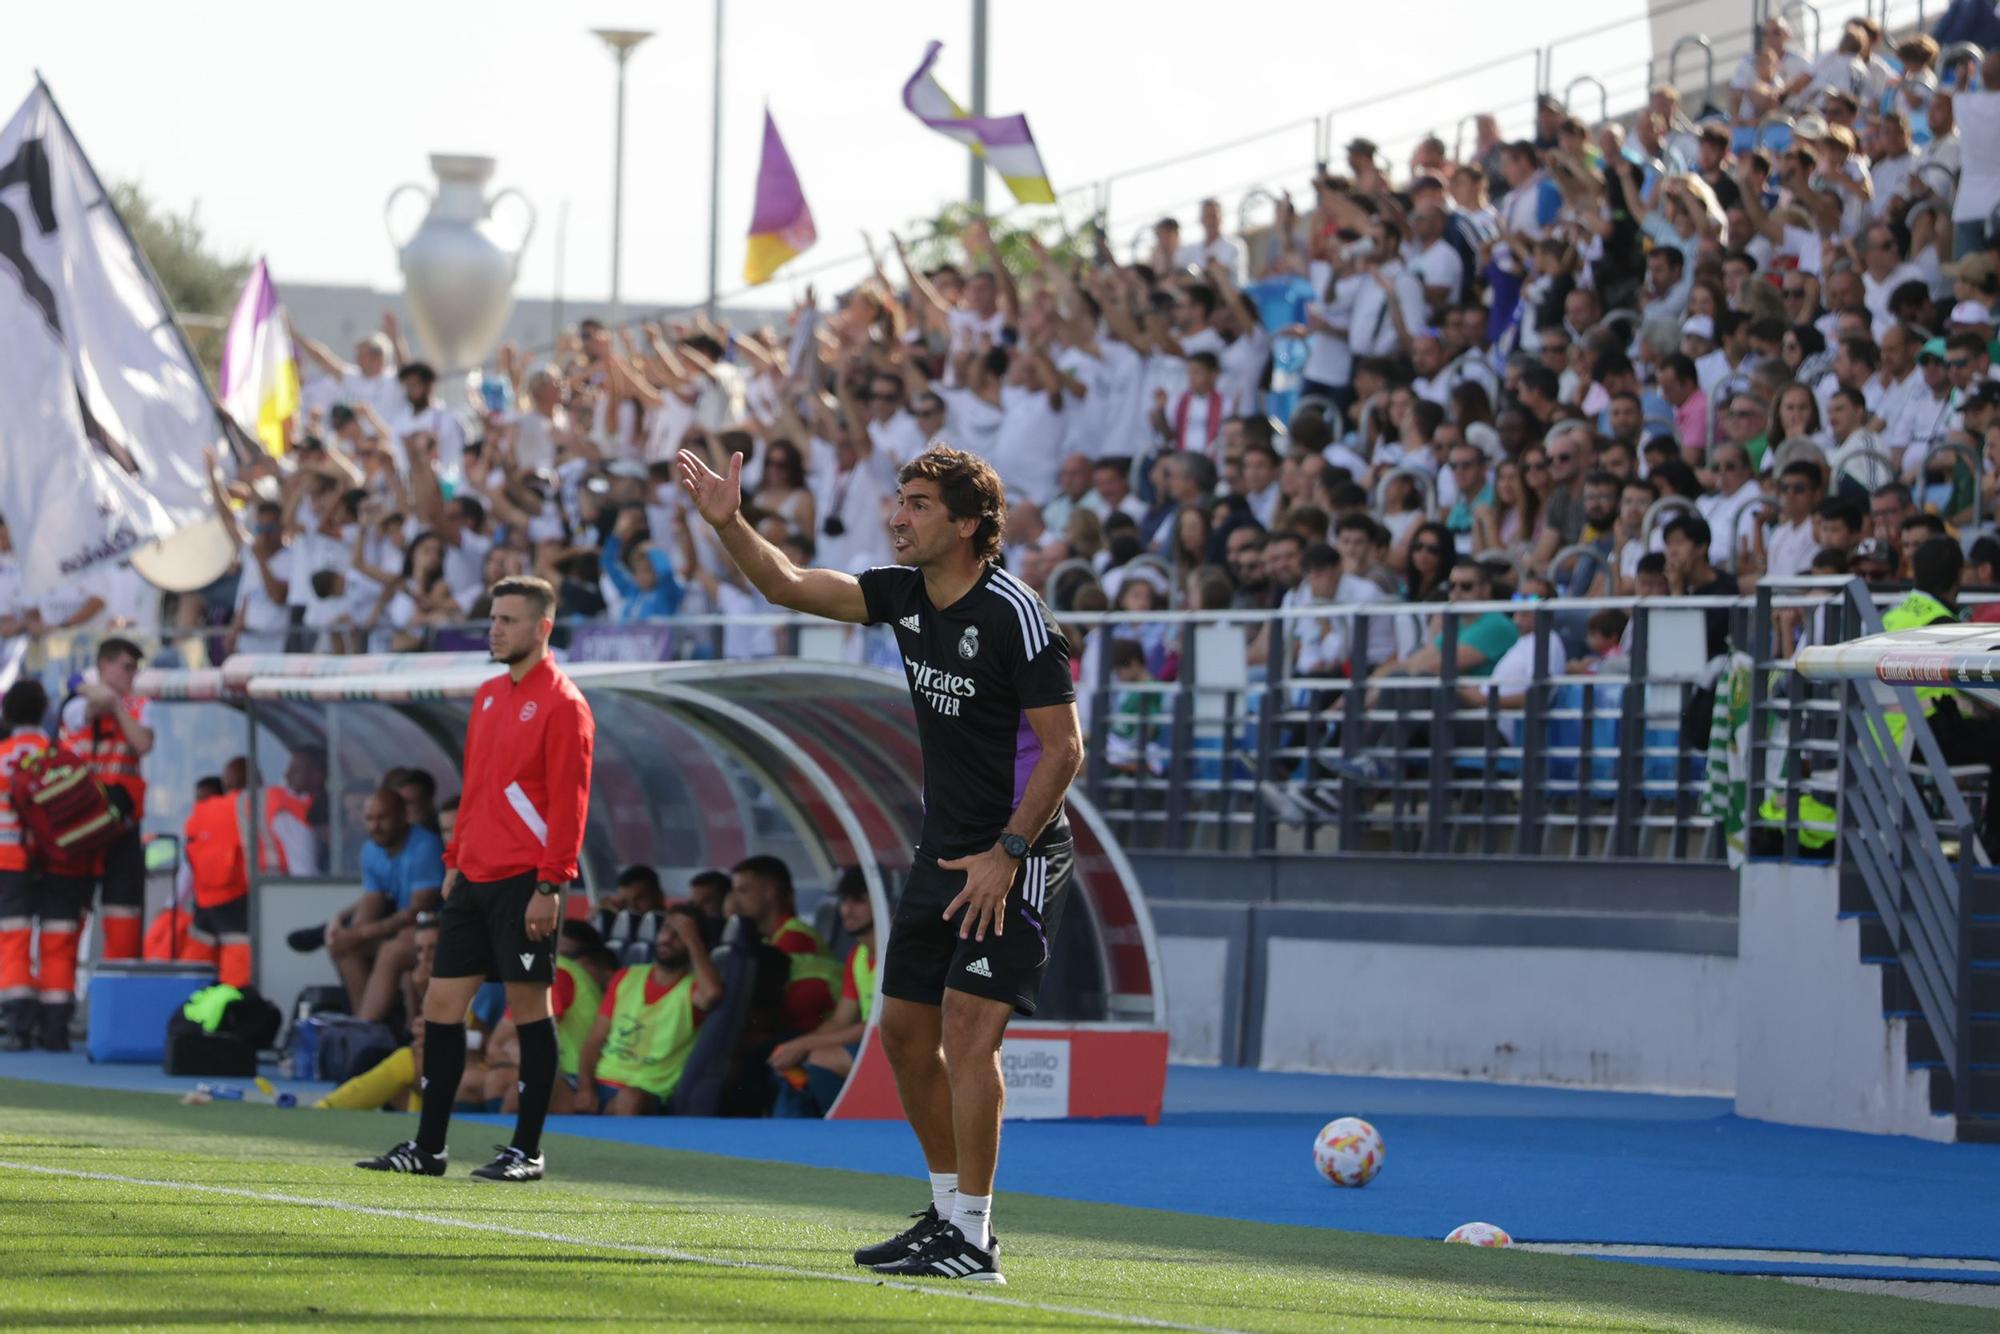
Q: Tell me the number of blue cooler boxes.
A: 1